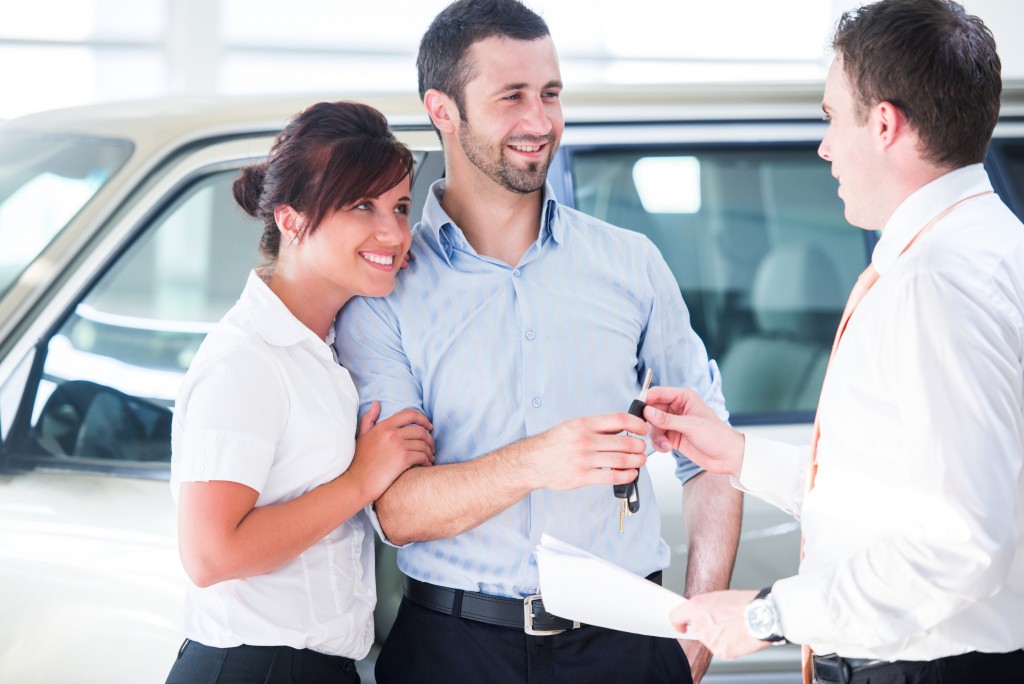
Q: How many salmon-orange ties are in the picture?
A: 1